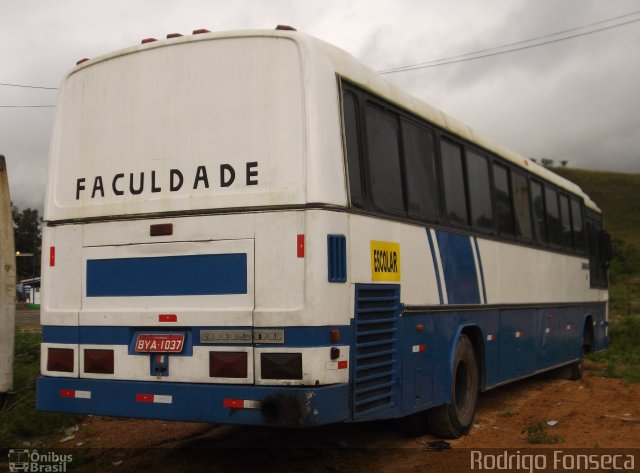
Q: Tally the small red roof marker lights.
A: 5